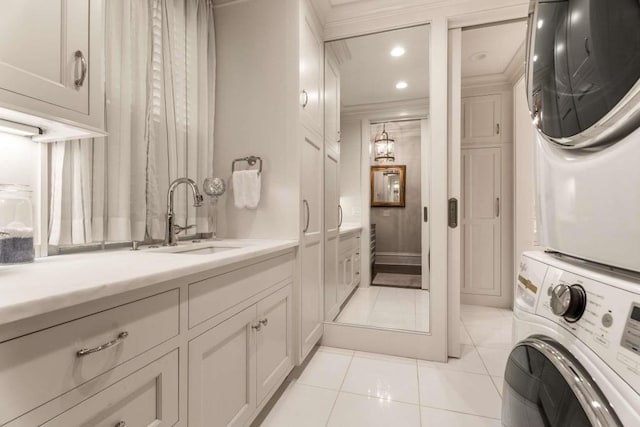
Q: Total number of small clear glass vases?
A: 1